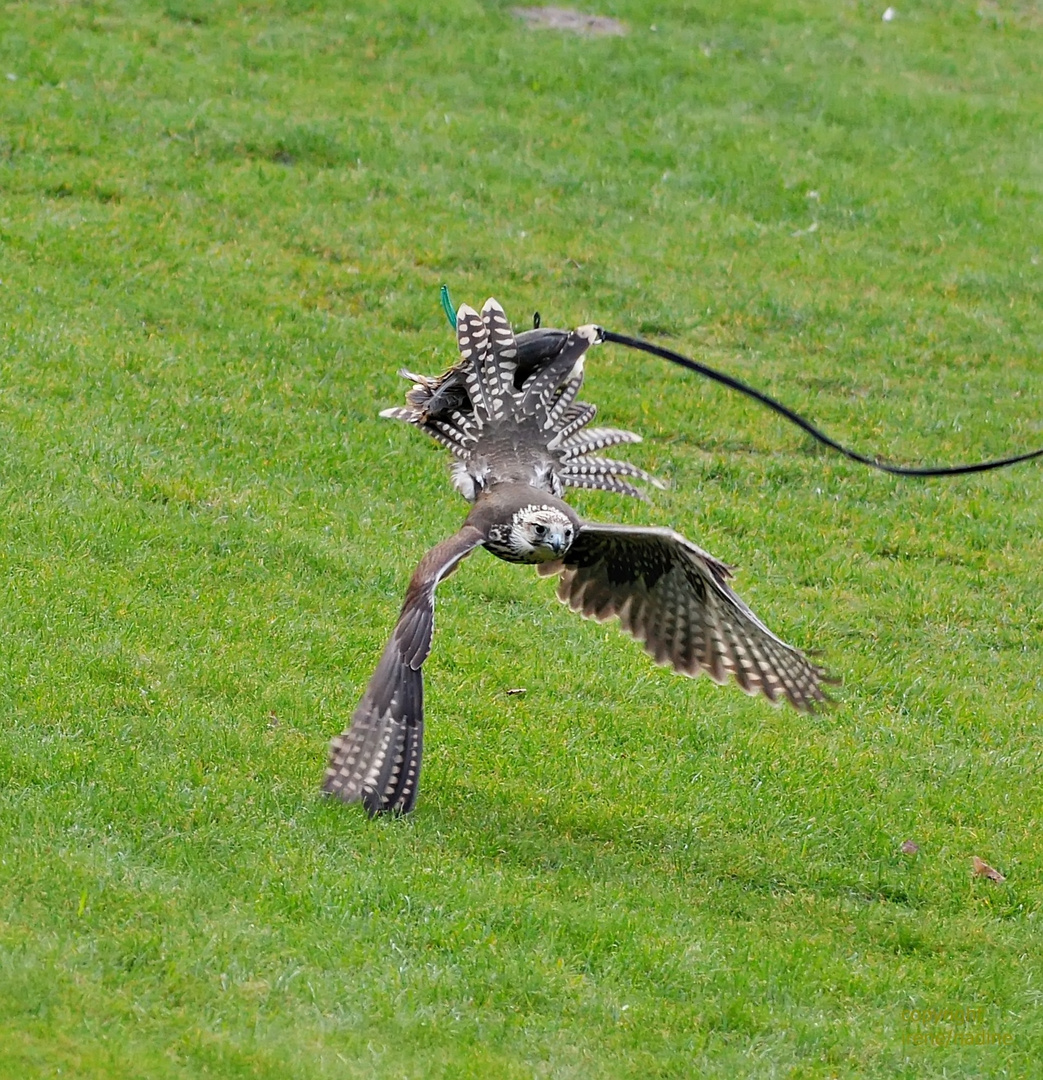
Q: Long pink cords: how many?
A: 0